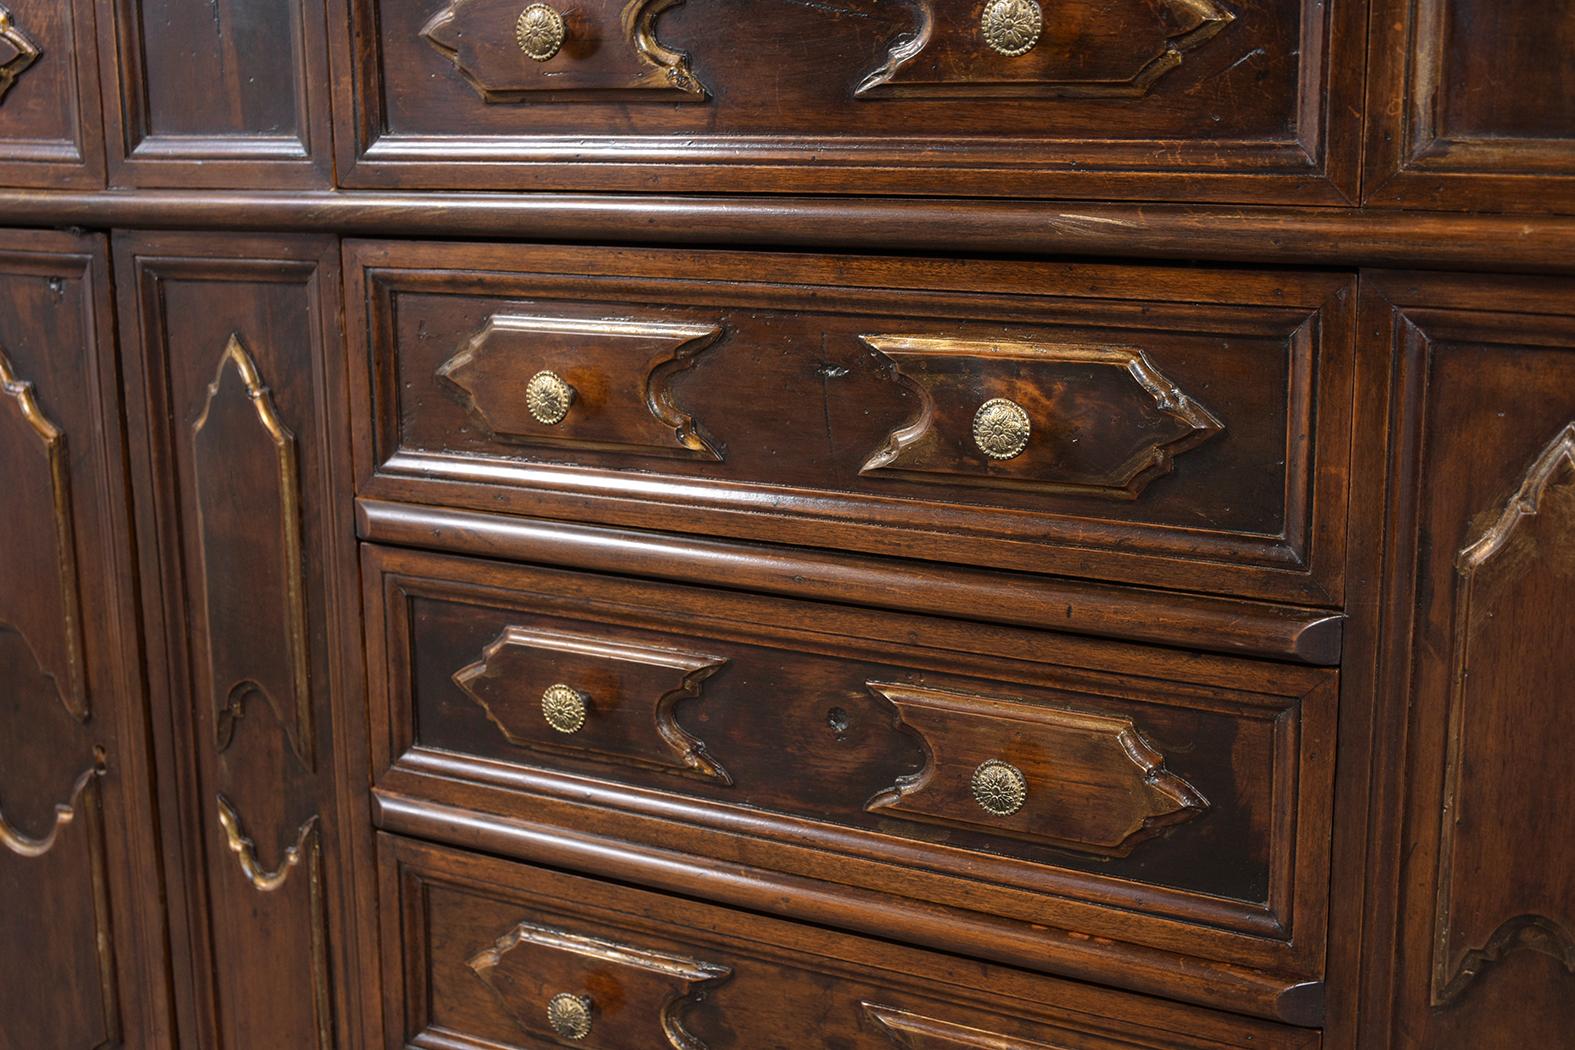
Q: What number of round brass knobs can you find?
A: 7